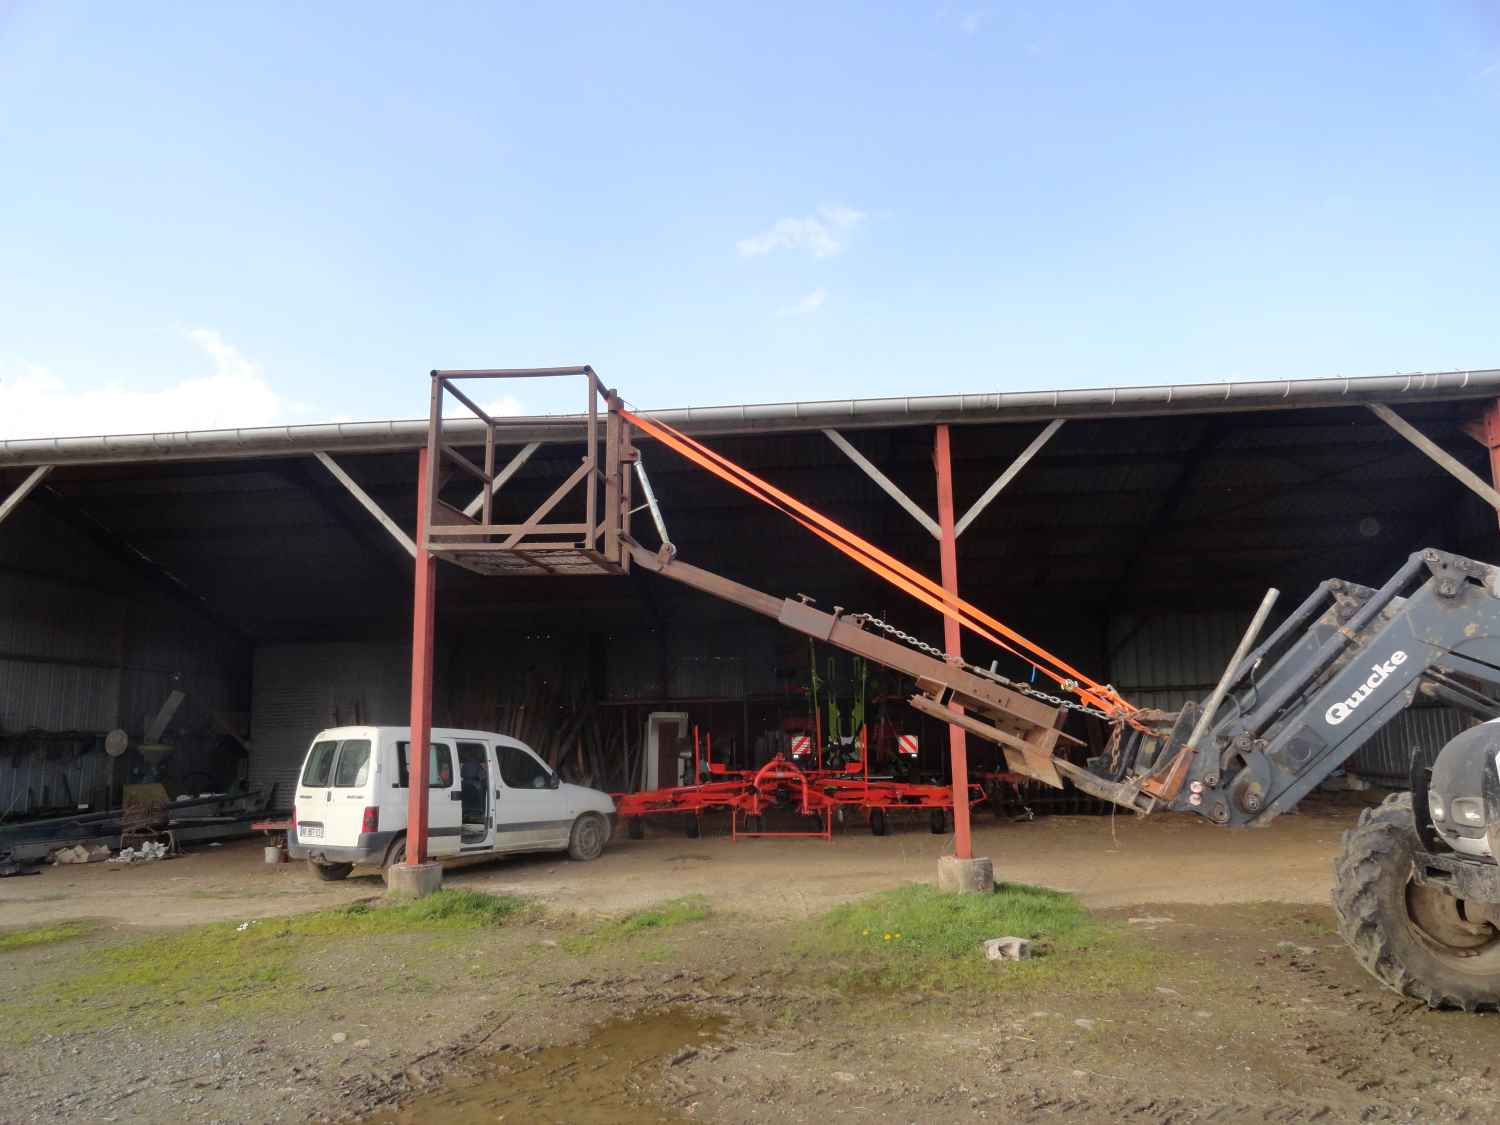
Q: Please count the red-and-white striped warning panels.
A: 2